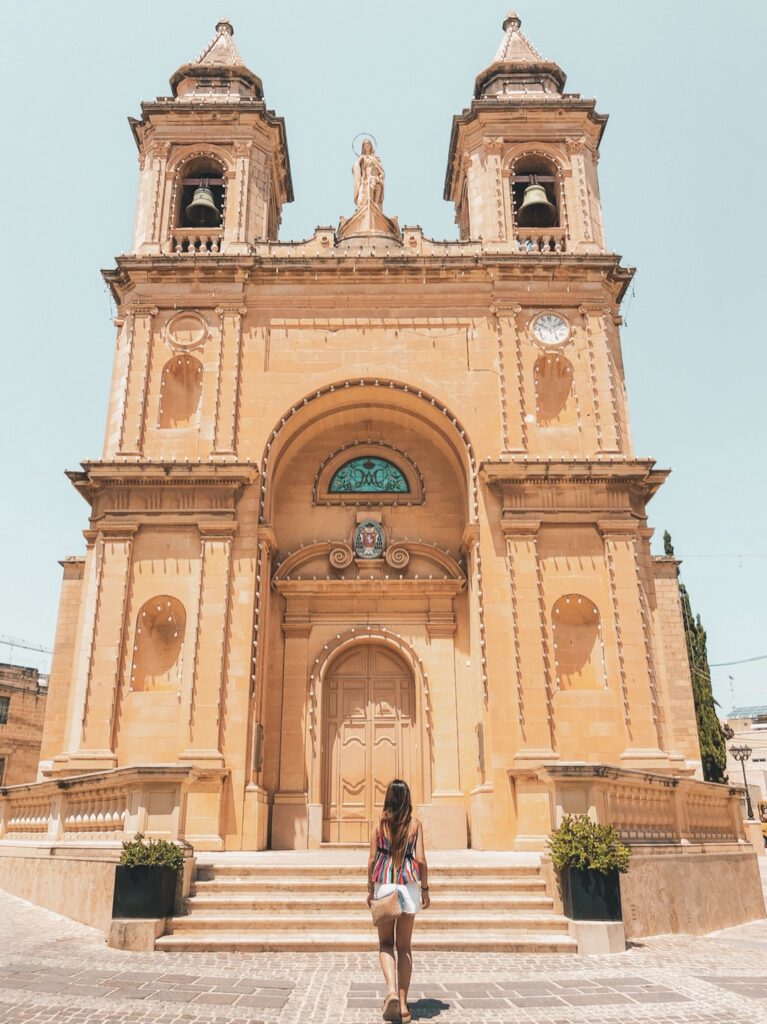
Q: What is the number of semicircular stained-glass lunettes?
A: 1